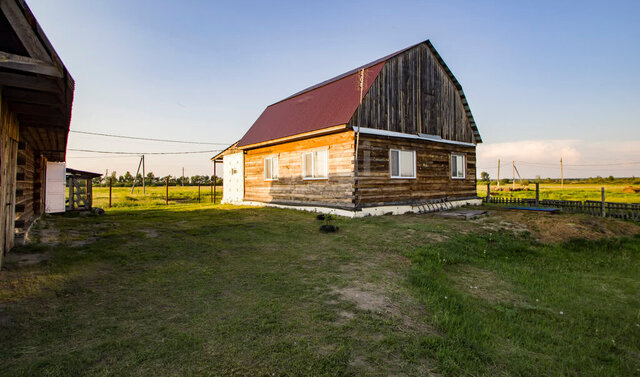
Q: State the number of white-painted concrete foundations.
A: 1